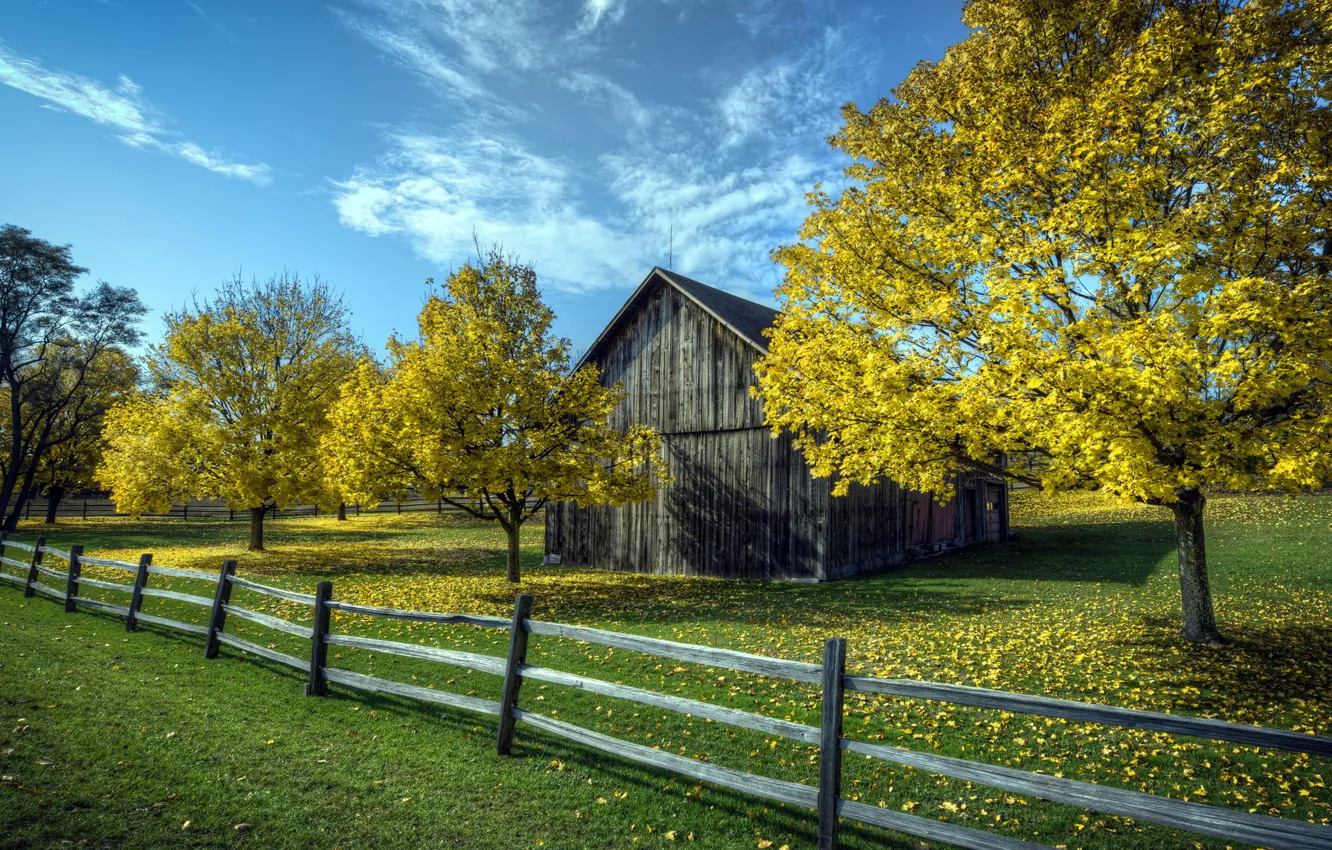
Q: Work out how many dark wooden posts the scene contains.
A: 8